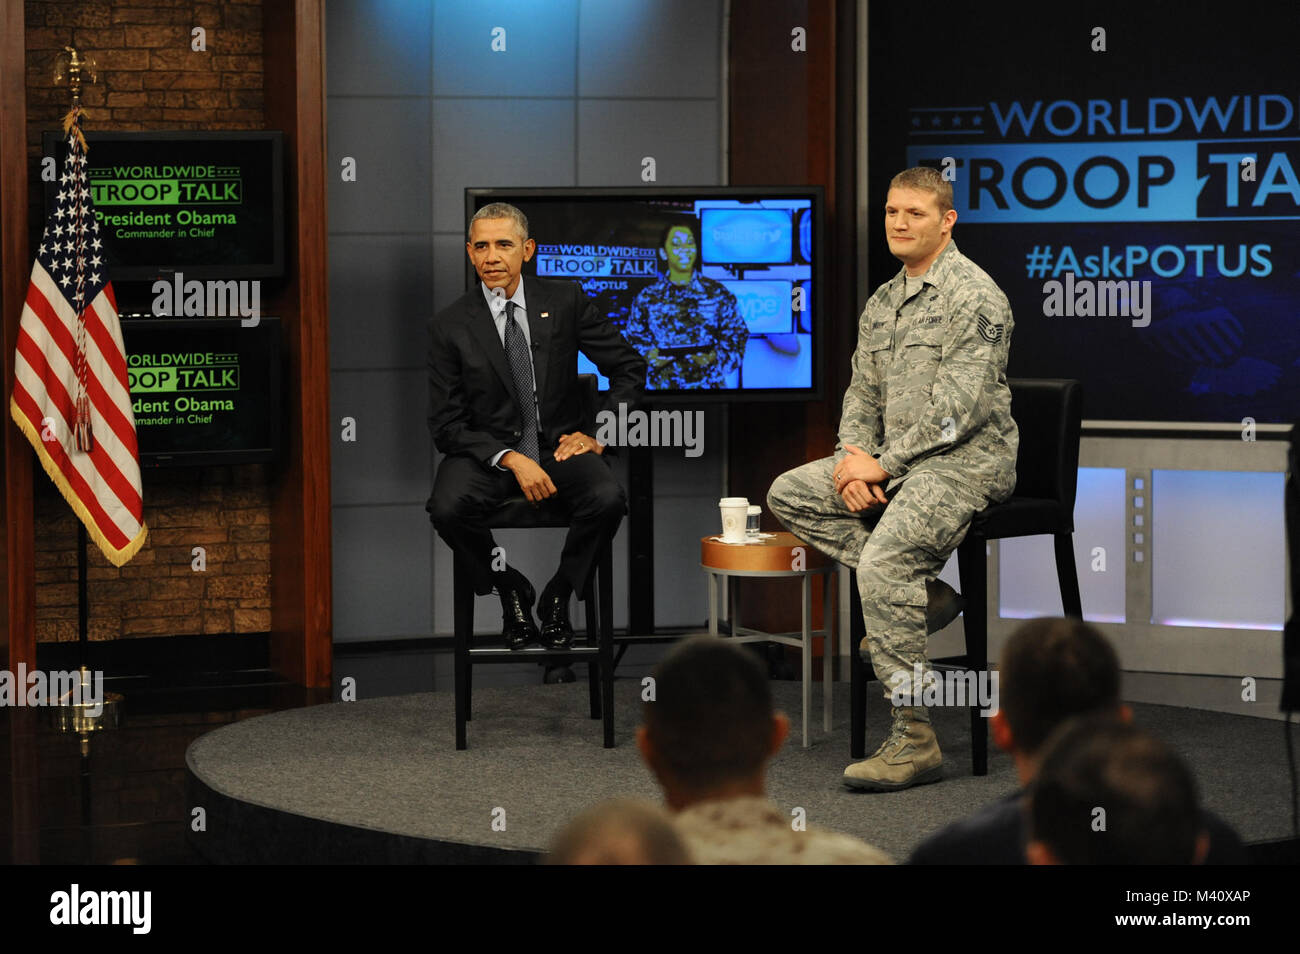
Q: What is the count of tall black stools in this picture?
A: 2